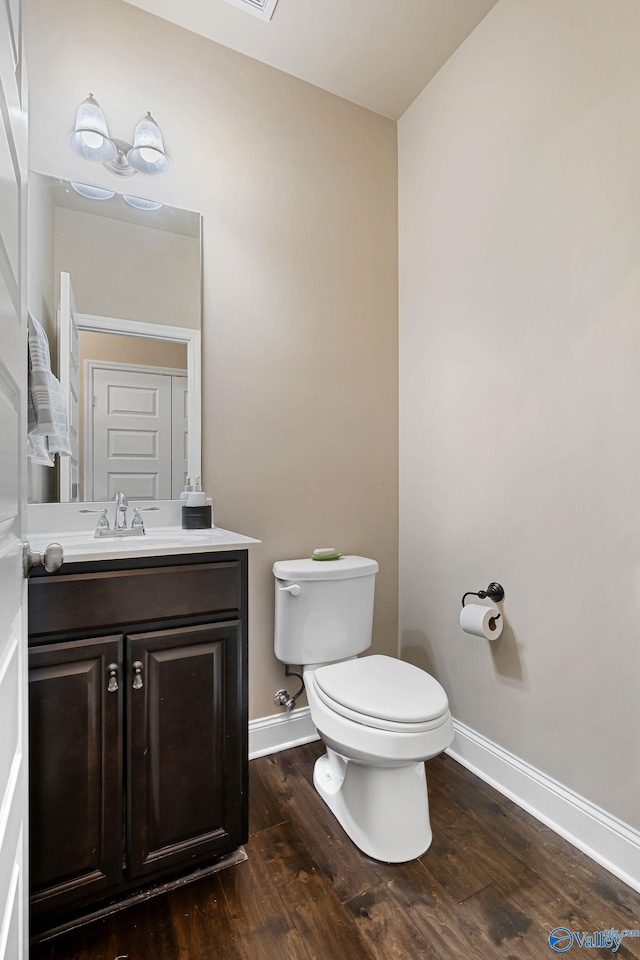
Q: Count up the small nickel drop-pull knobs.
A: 2